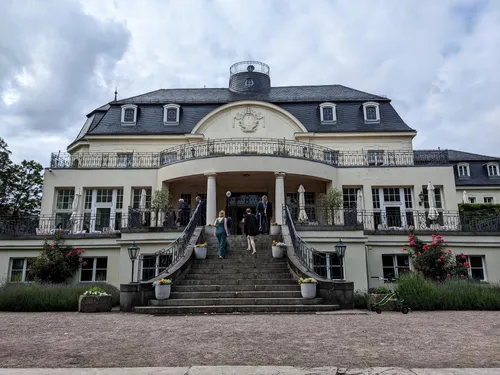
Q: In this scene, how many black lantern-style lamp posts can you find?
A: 2